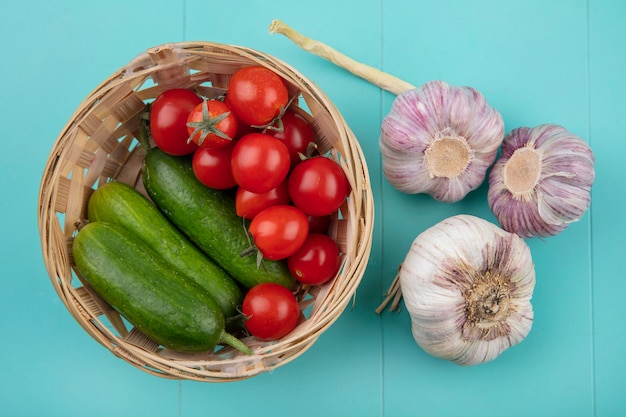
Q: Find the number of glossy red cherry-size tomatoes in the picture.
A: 12